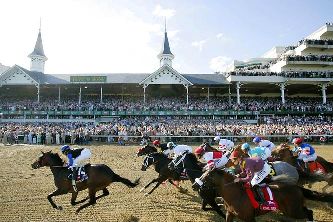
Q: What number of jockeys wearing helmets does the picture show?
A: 9